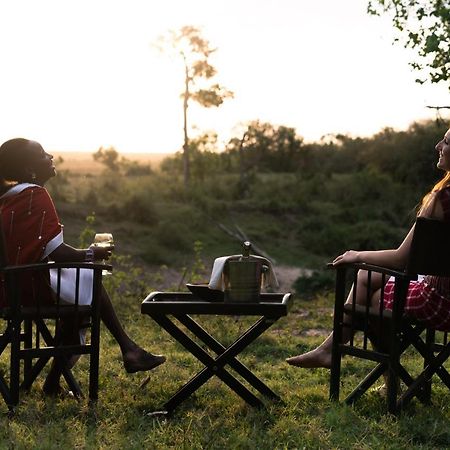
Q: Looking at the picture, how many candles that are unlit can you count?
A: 0